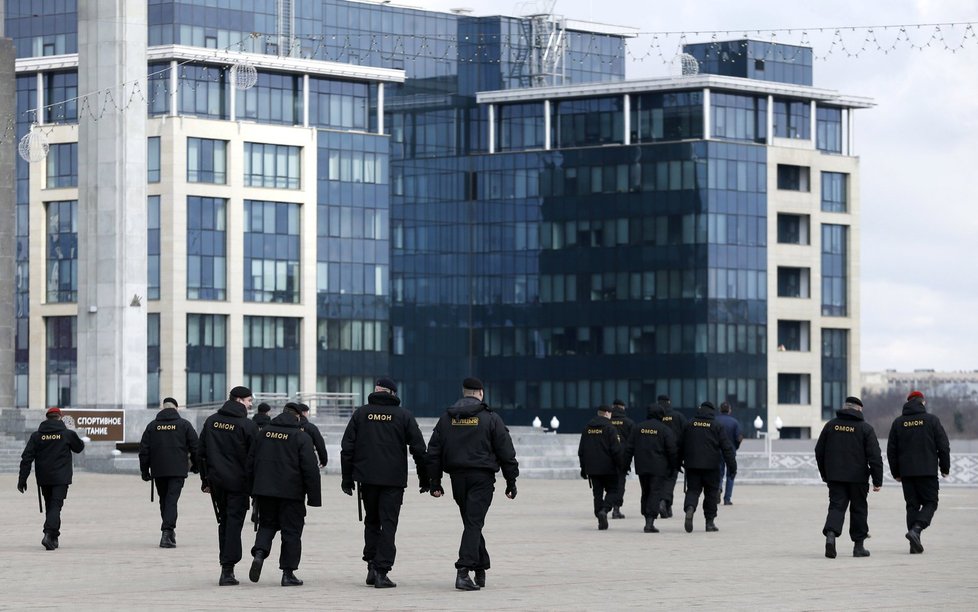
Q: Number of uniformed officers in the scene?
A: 15